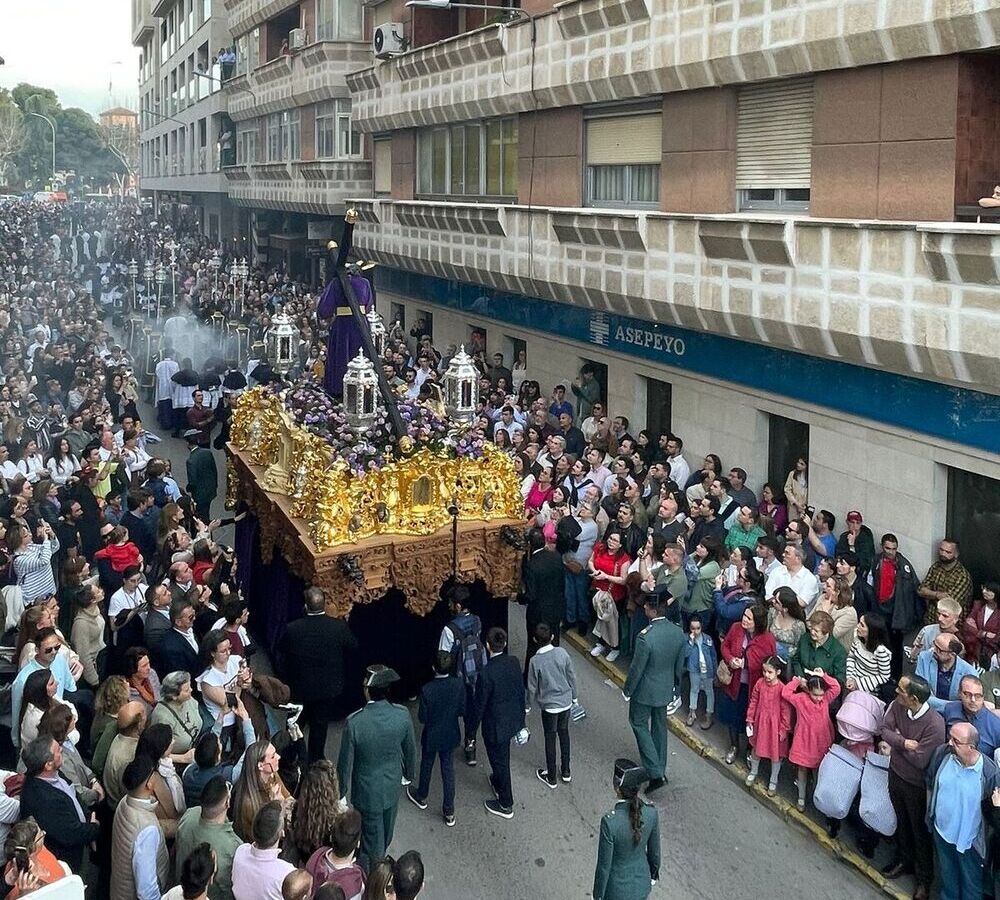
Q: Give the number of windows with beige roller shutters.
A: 3